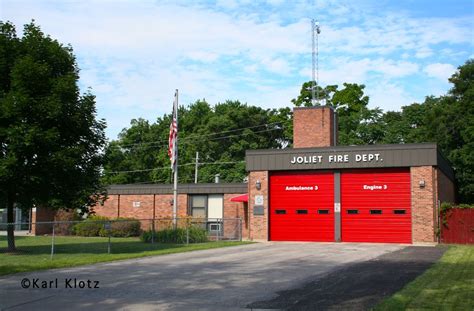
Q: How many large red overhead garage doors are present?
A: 2